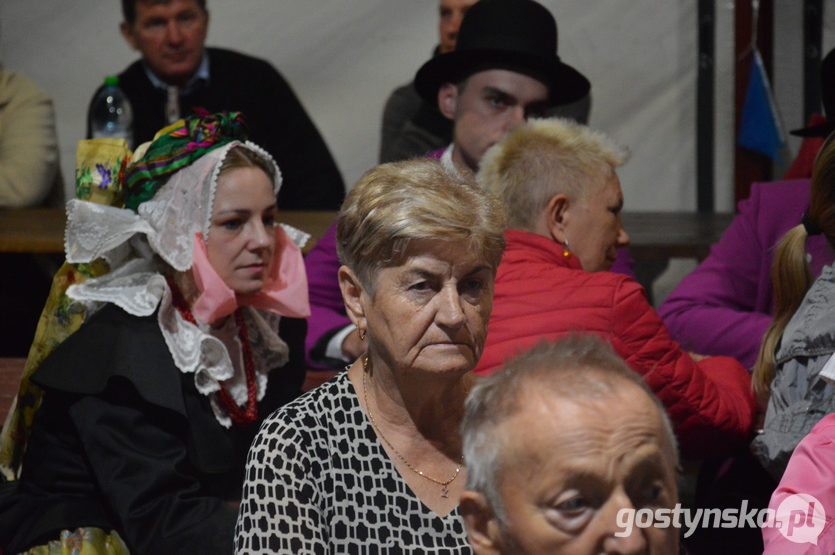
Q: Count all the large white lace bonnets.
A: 1